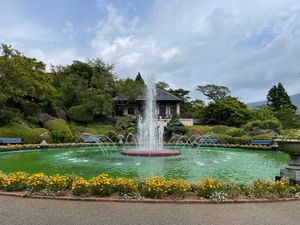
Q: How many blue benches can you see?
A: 4